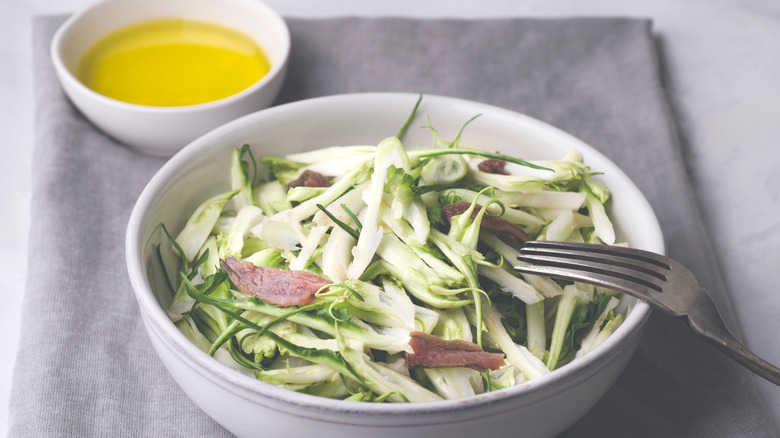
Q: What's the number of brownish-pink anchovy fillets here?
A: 5